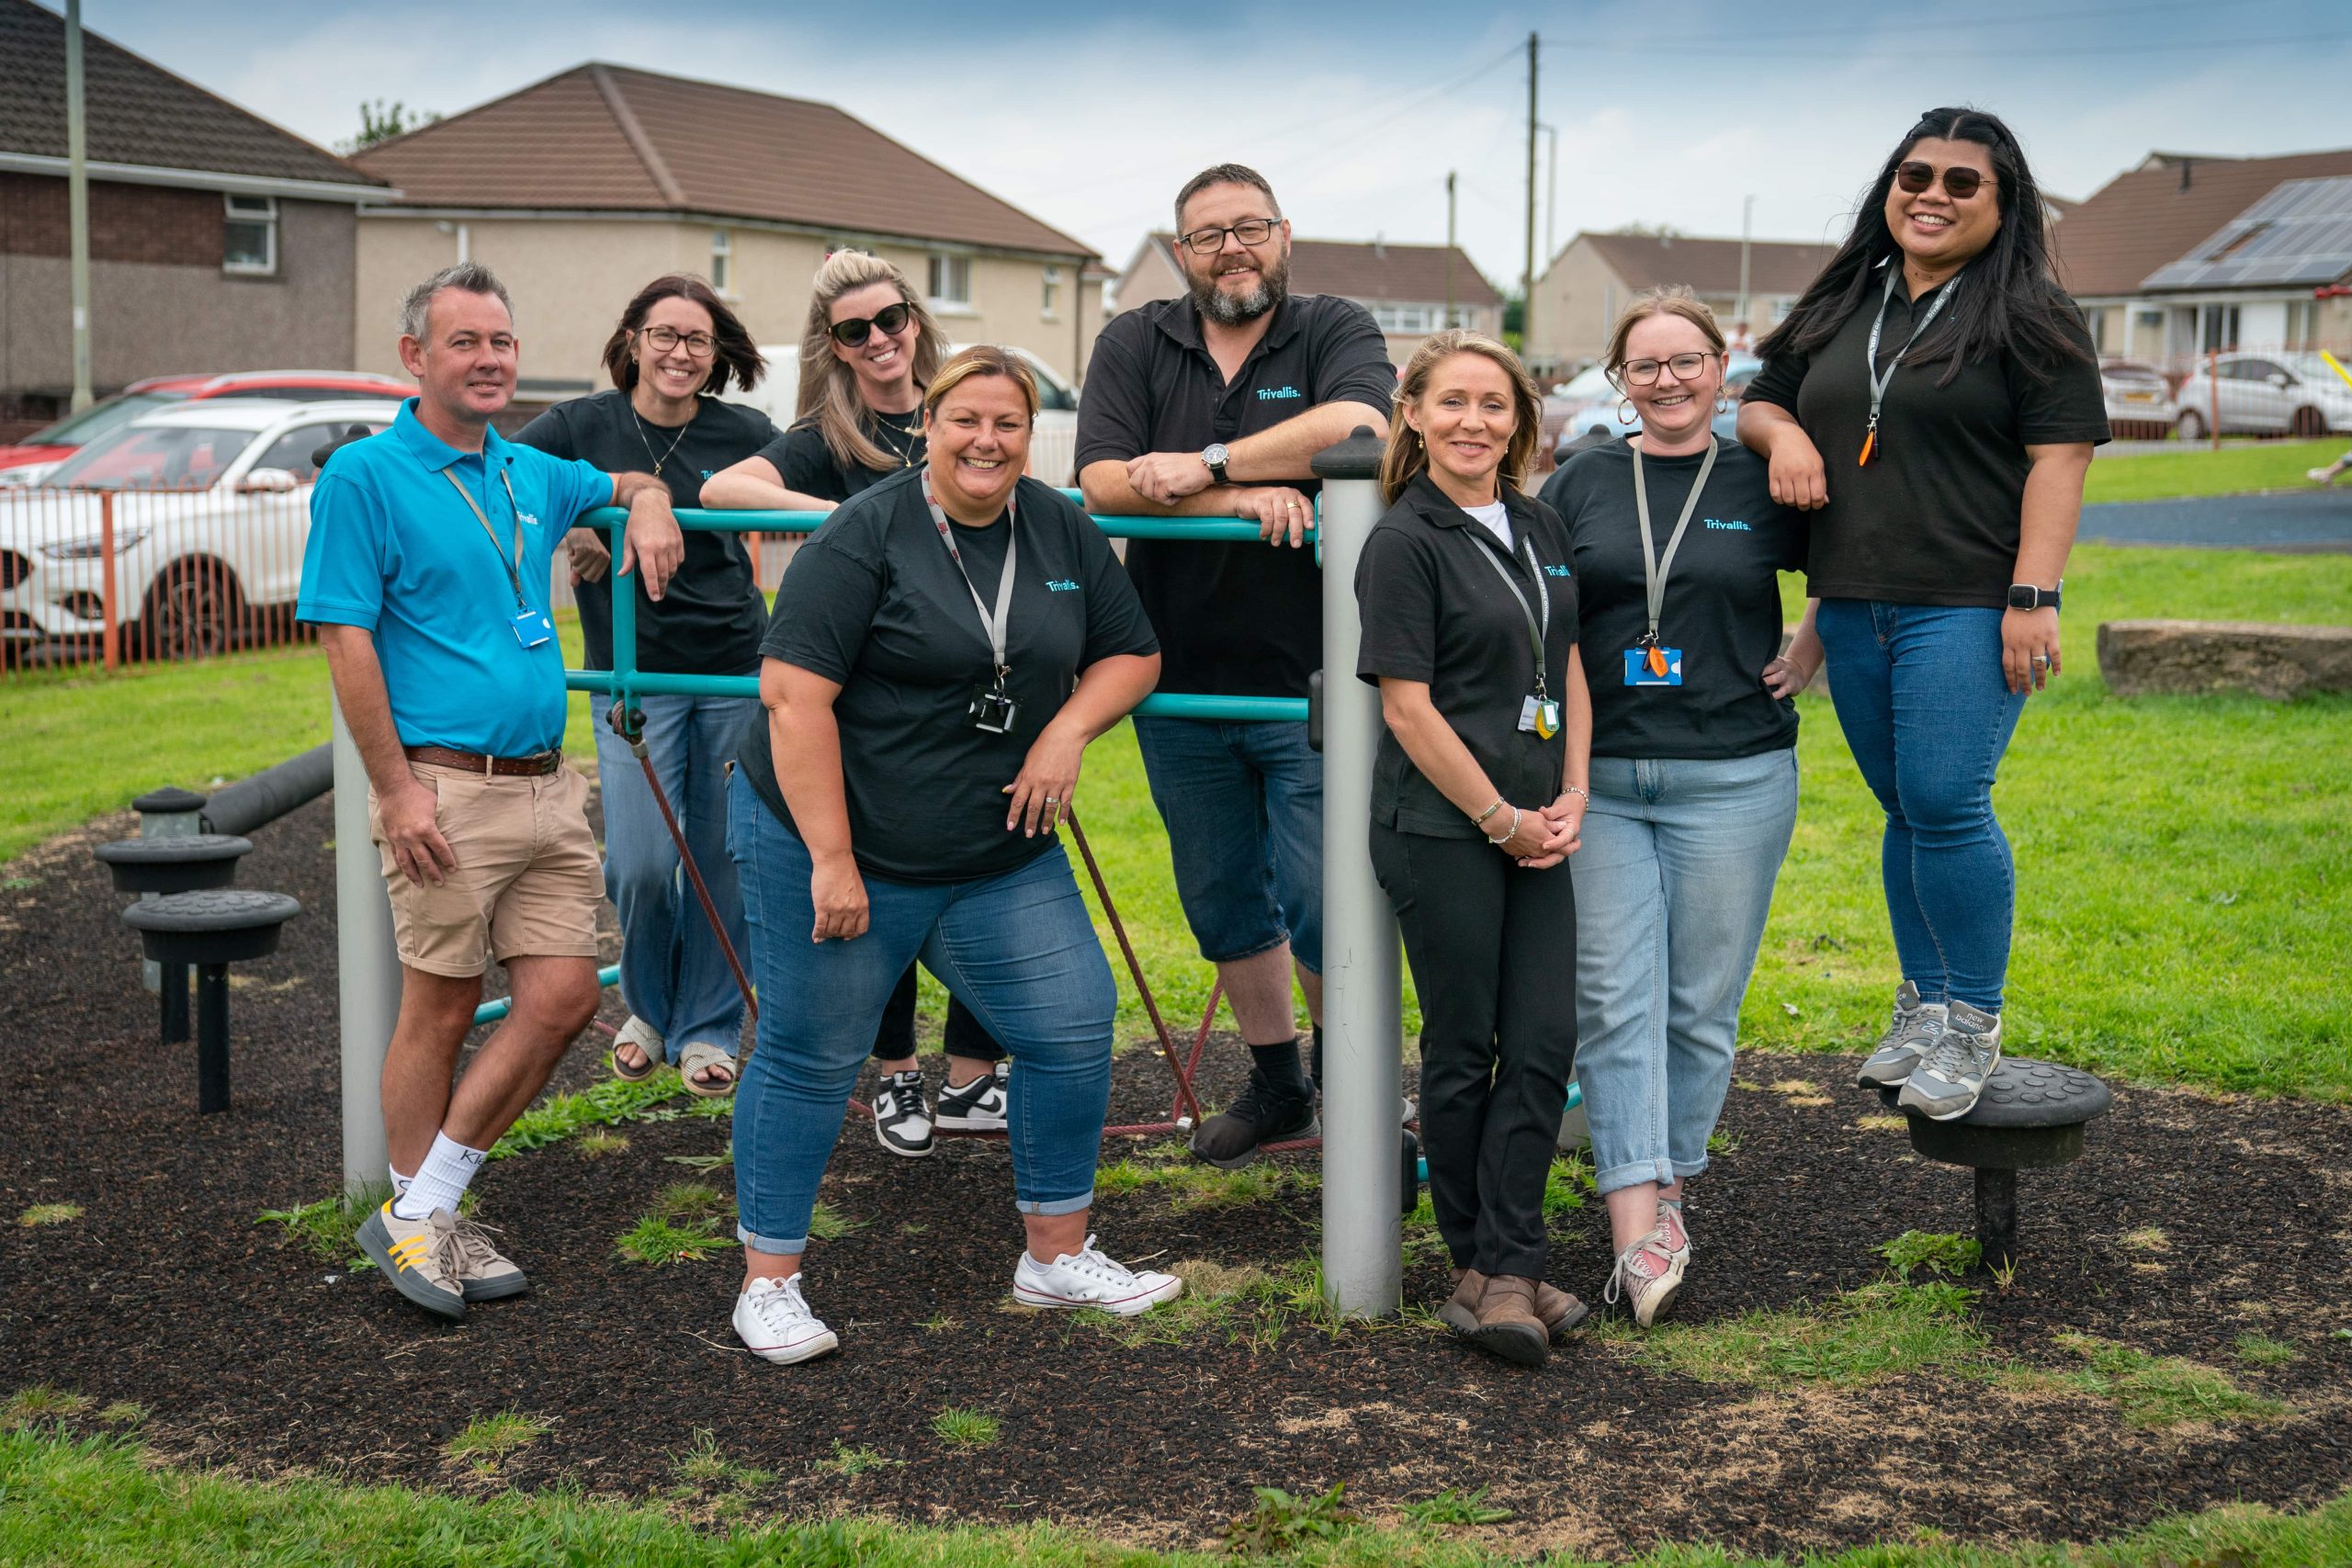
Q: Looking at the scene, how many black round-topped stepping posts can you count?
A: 3